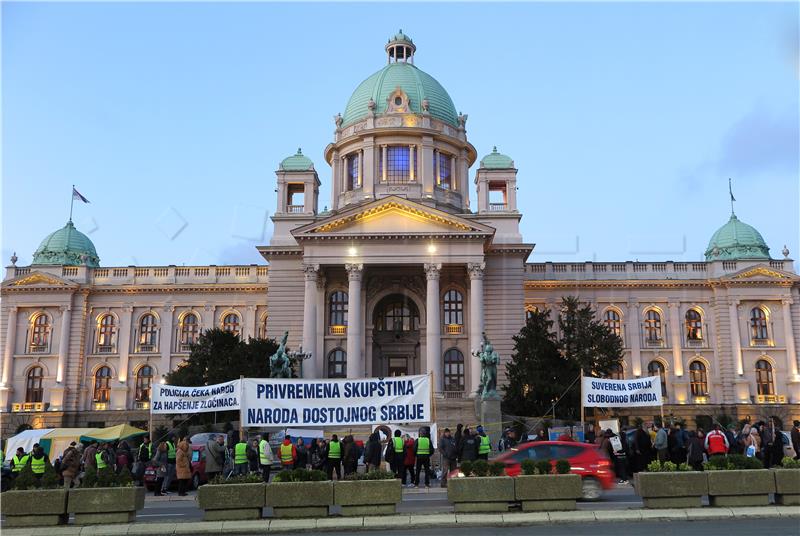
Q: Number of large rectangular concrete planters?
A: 10